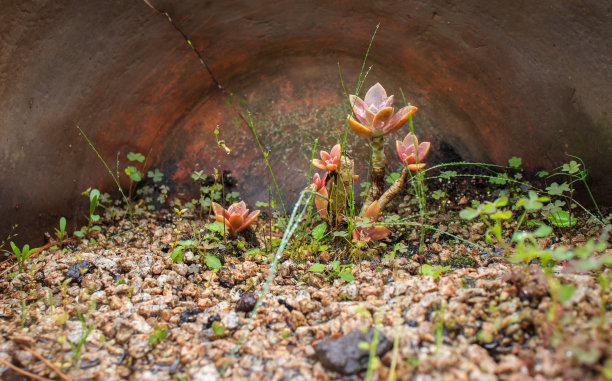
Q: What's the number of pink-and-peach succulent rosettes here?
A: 6